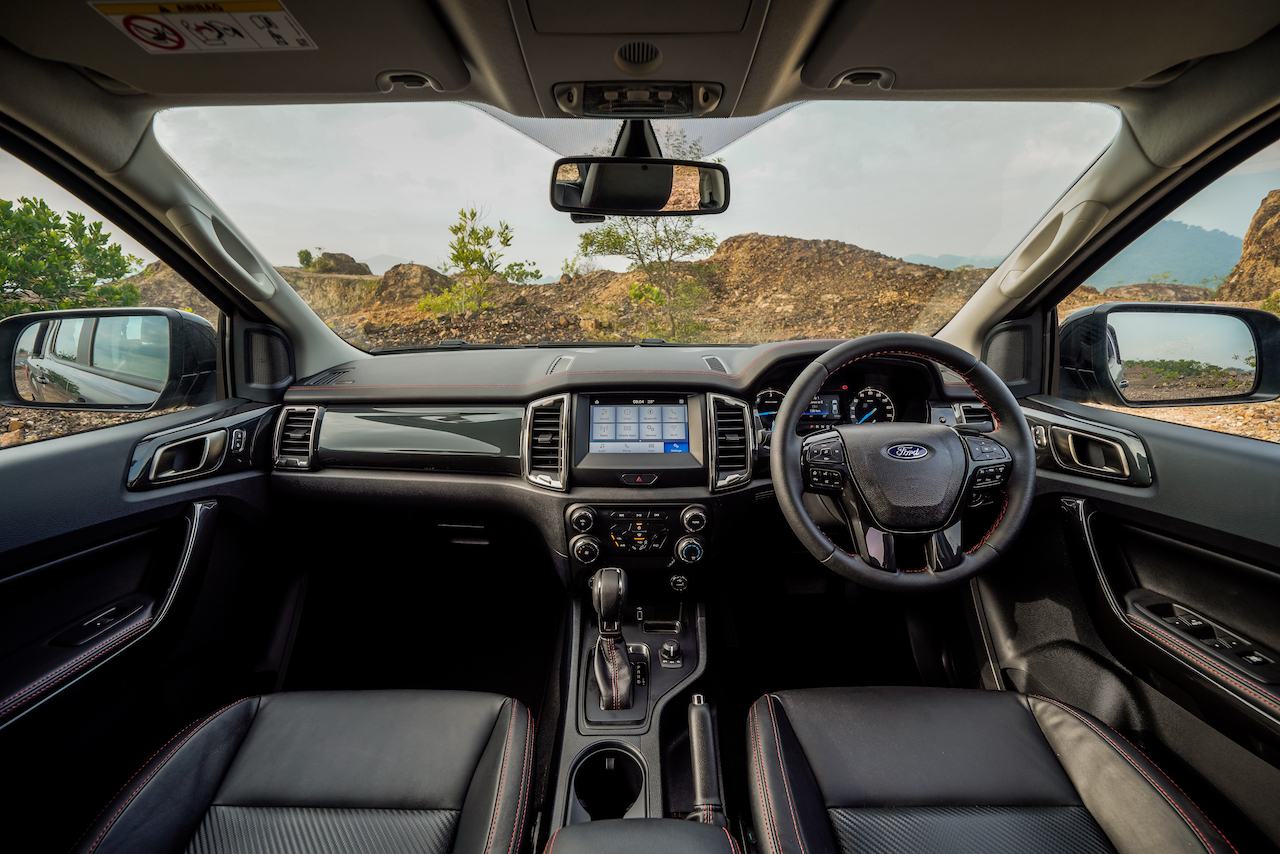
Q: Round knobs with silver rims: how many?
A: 4